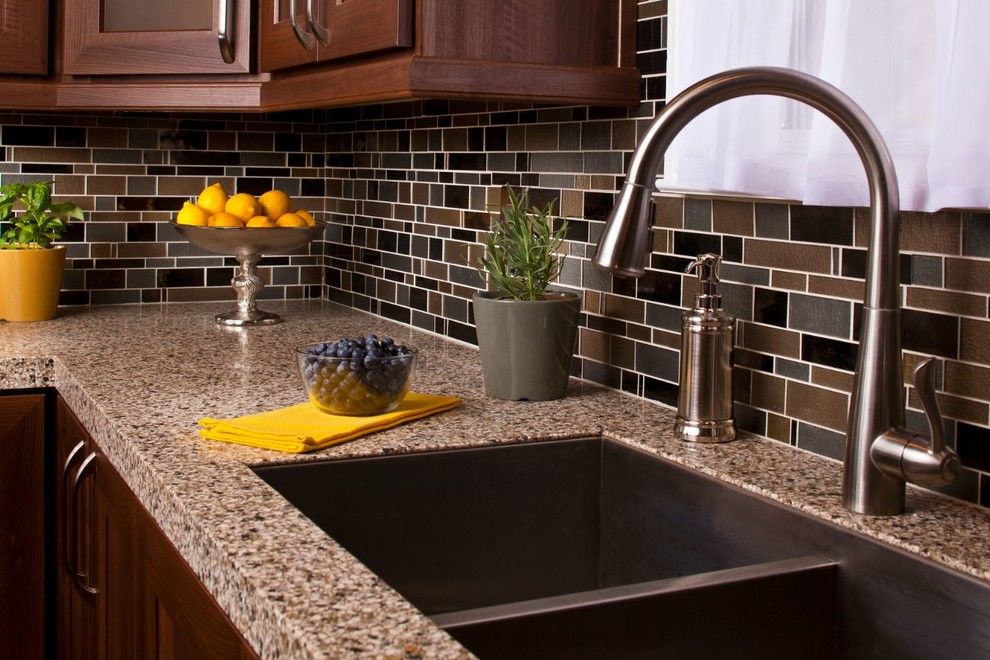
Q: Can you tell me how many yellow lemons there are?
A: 8